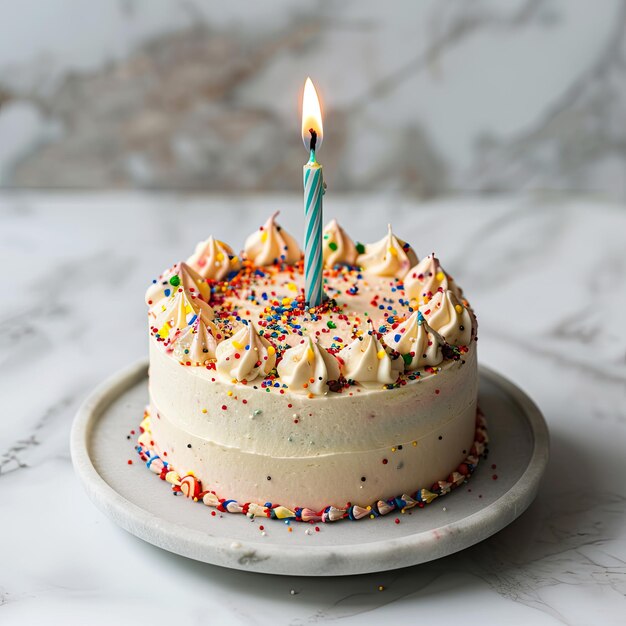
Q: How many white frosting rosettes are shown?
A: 13